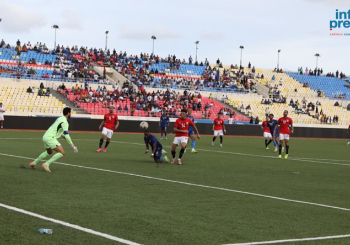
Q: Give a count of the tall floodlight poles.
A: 7